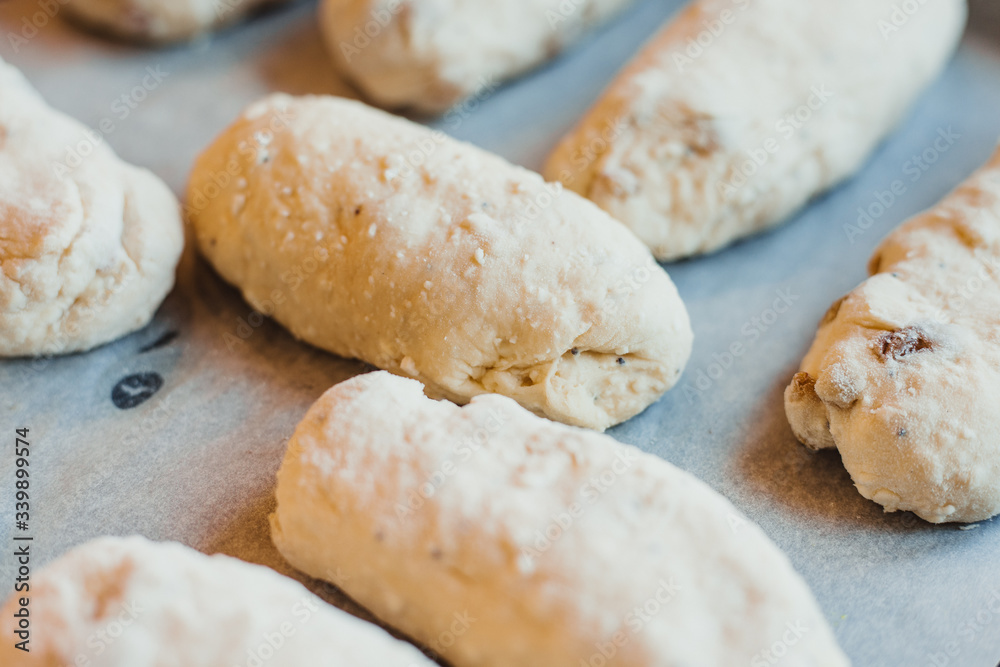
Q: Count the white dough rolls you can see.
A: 8